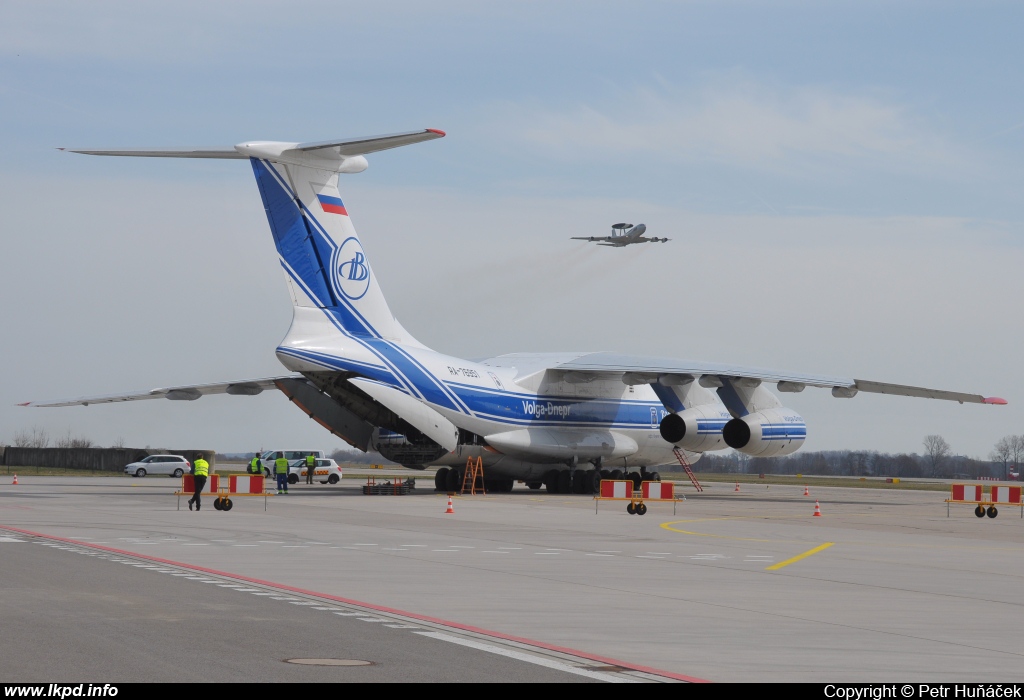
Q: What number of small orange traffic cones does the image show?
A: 5